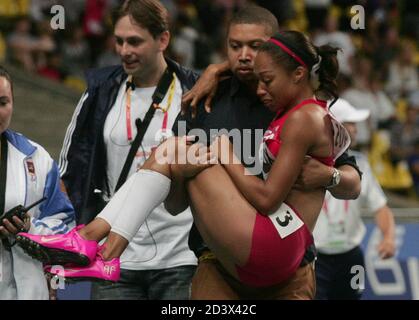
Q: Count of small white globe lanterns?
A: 0